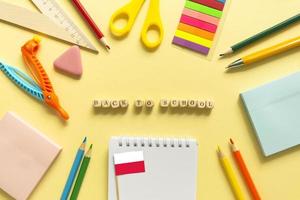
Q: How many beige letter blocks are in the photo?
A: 12